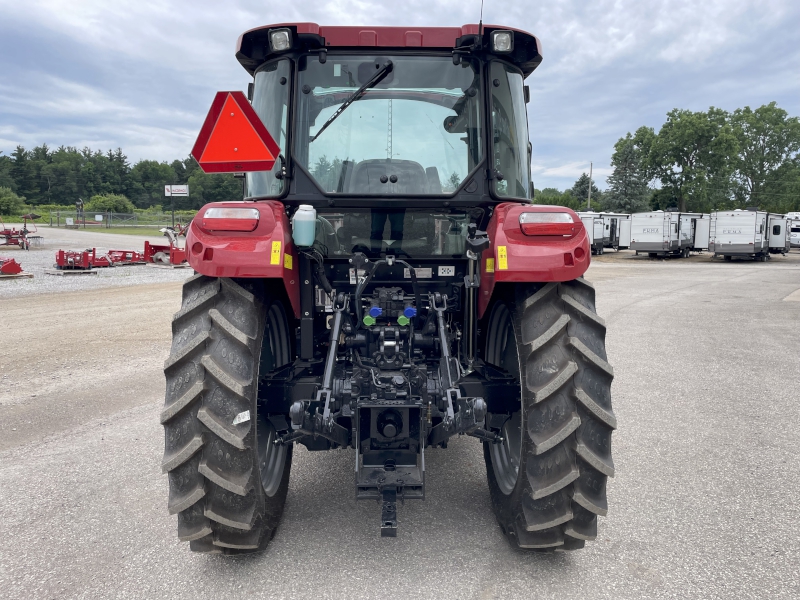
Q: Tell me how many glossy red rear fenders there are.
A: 2